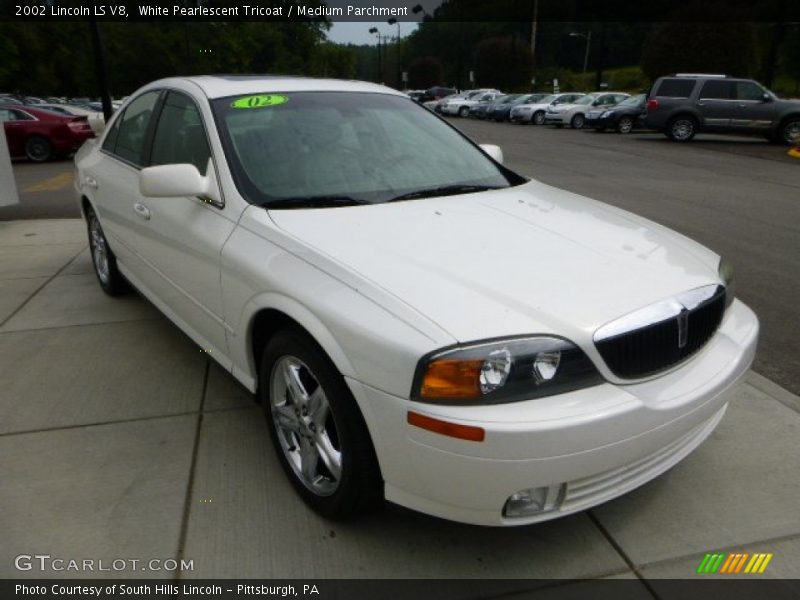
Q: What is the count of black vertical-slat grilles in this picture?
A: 1